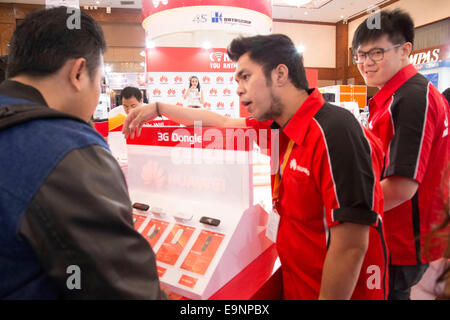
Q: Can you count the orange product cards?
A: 4